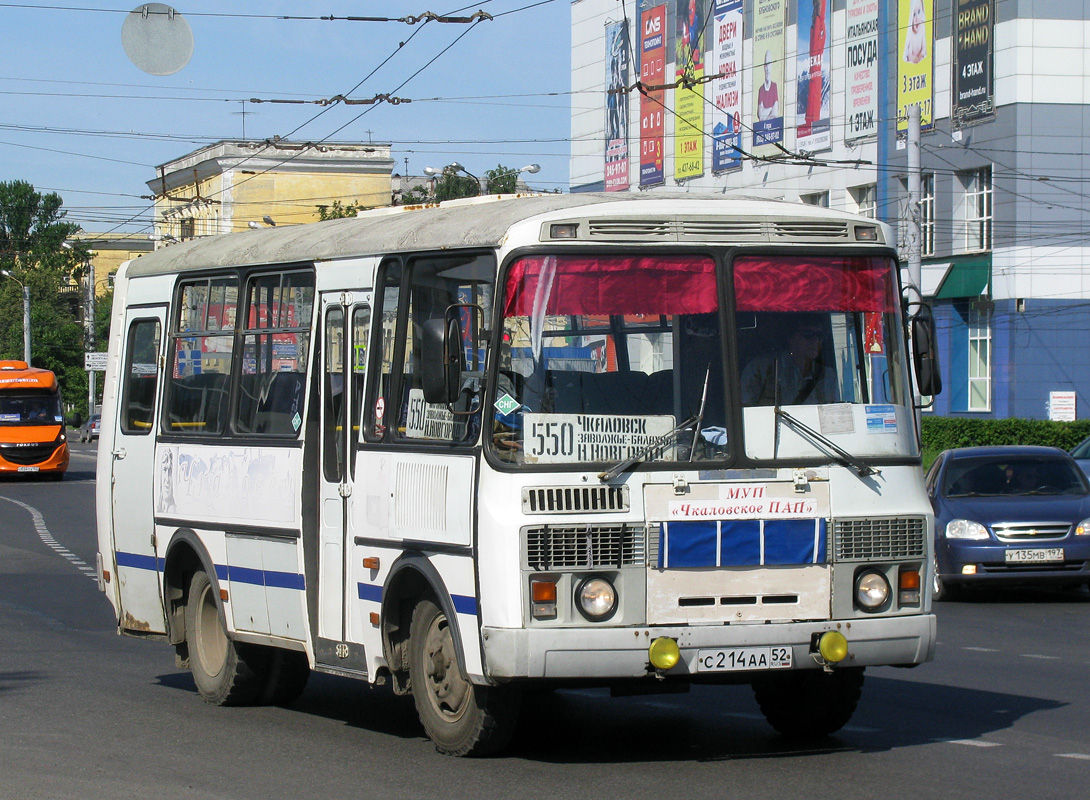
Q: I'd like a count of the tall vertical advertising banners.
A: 9